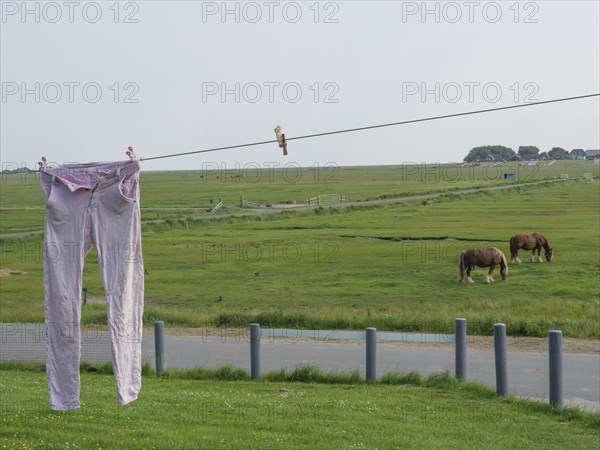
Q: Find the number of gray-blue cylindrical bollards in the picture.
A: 6